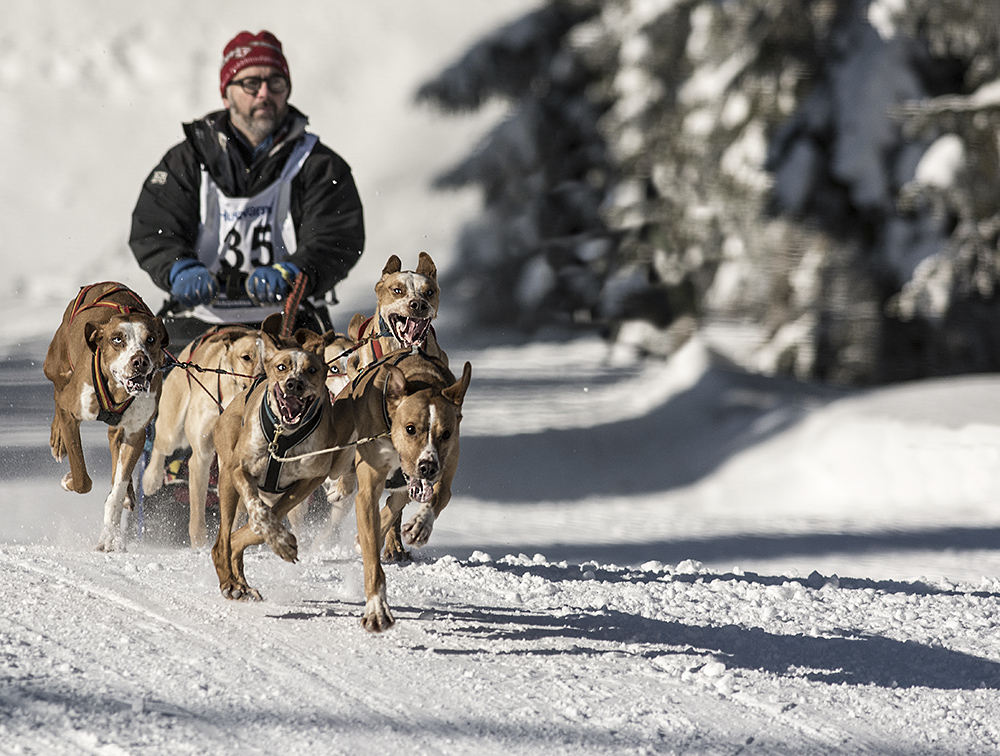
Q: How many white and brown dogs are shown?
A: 6